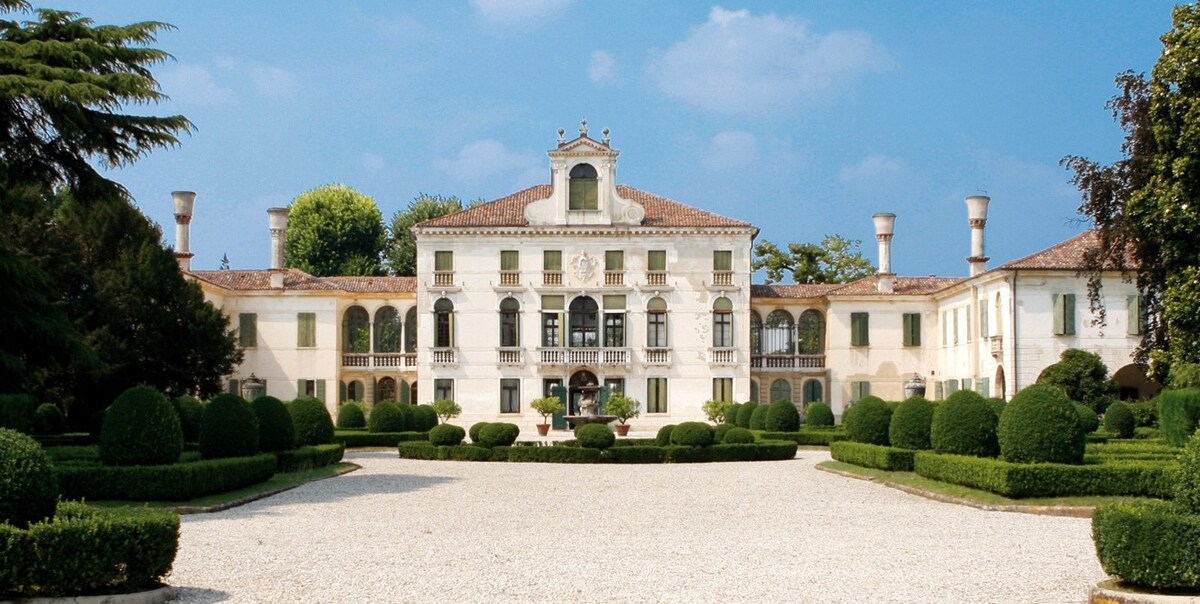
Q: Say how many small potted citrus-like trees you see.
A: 4